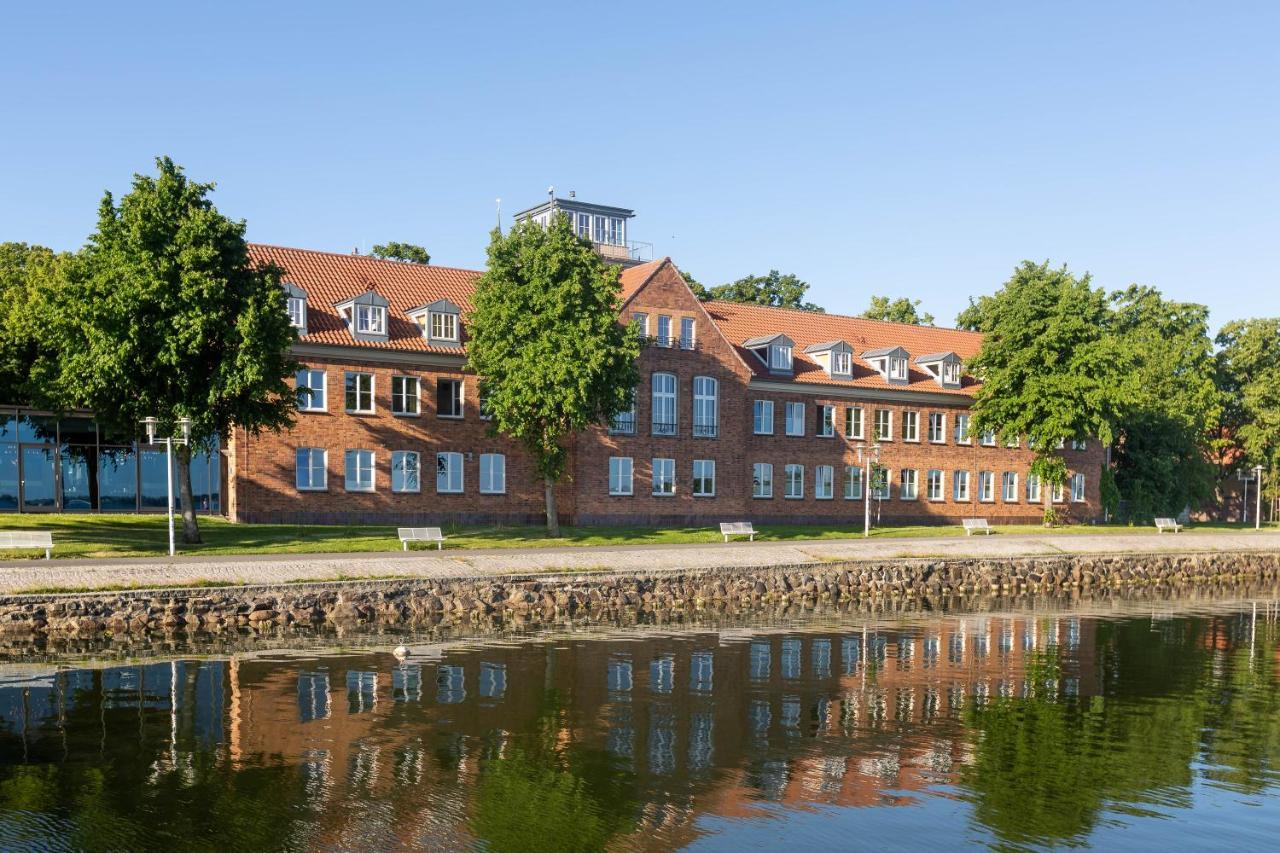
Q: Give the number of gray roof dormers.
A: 7